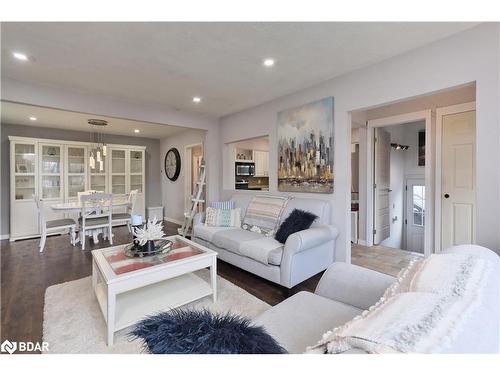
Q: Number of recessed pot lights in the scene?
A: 5